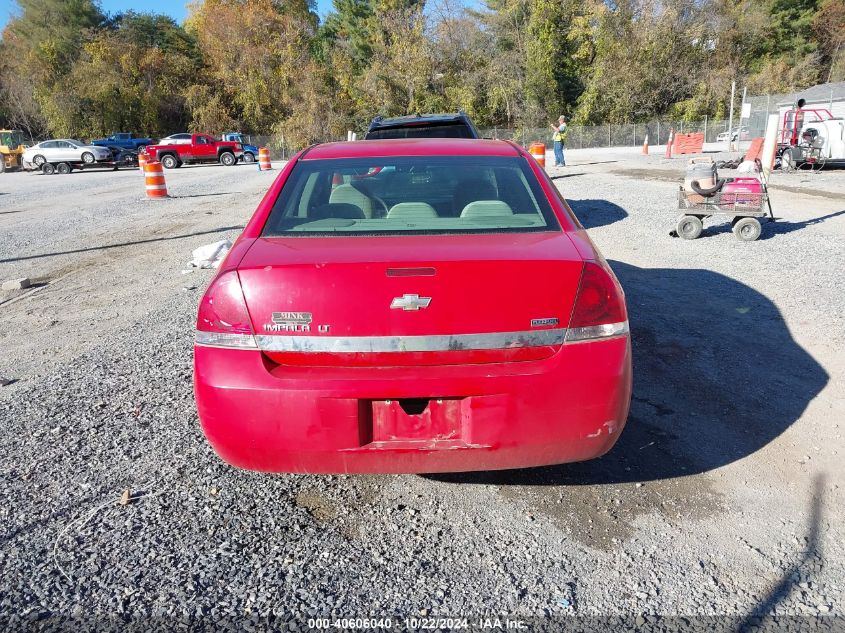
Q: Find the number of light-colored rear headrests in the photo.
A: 2